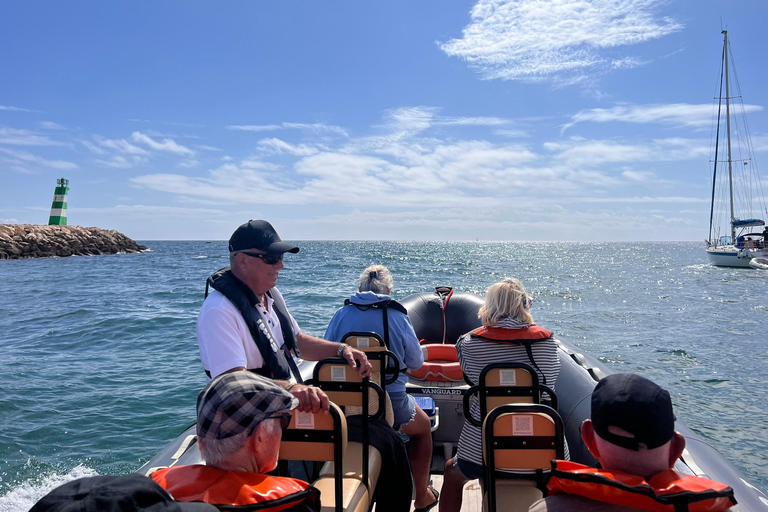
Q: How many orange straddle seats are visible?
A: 5